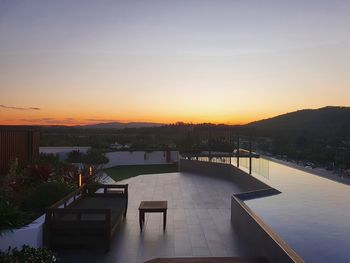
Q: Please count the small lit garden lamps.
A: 2